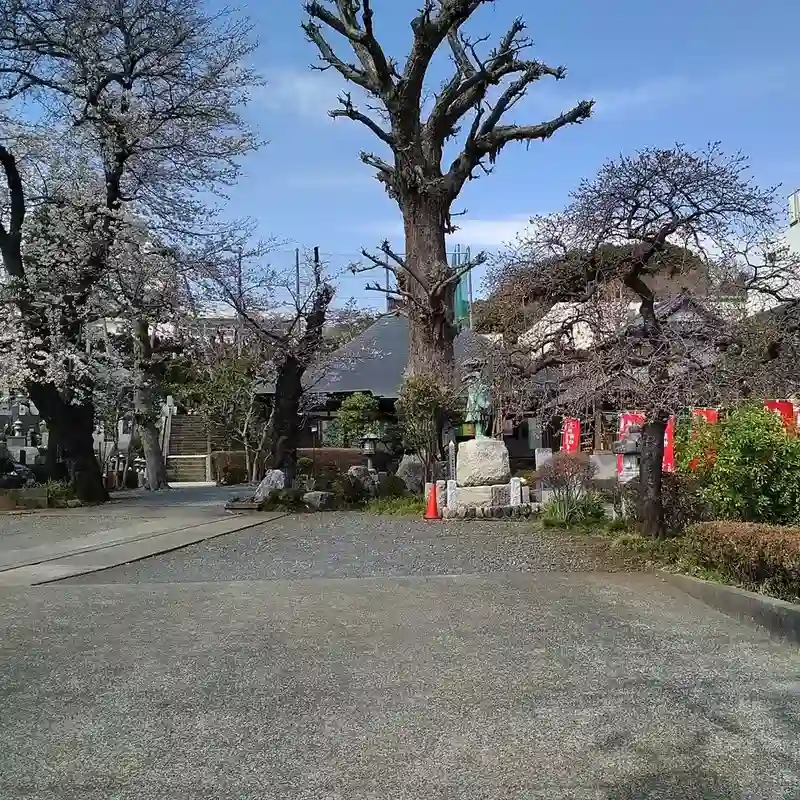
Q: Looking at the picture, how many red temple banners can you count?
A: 5